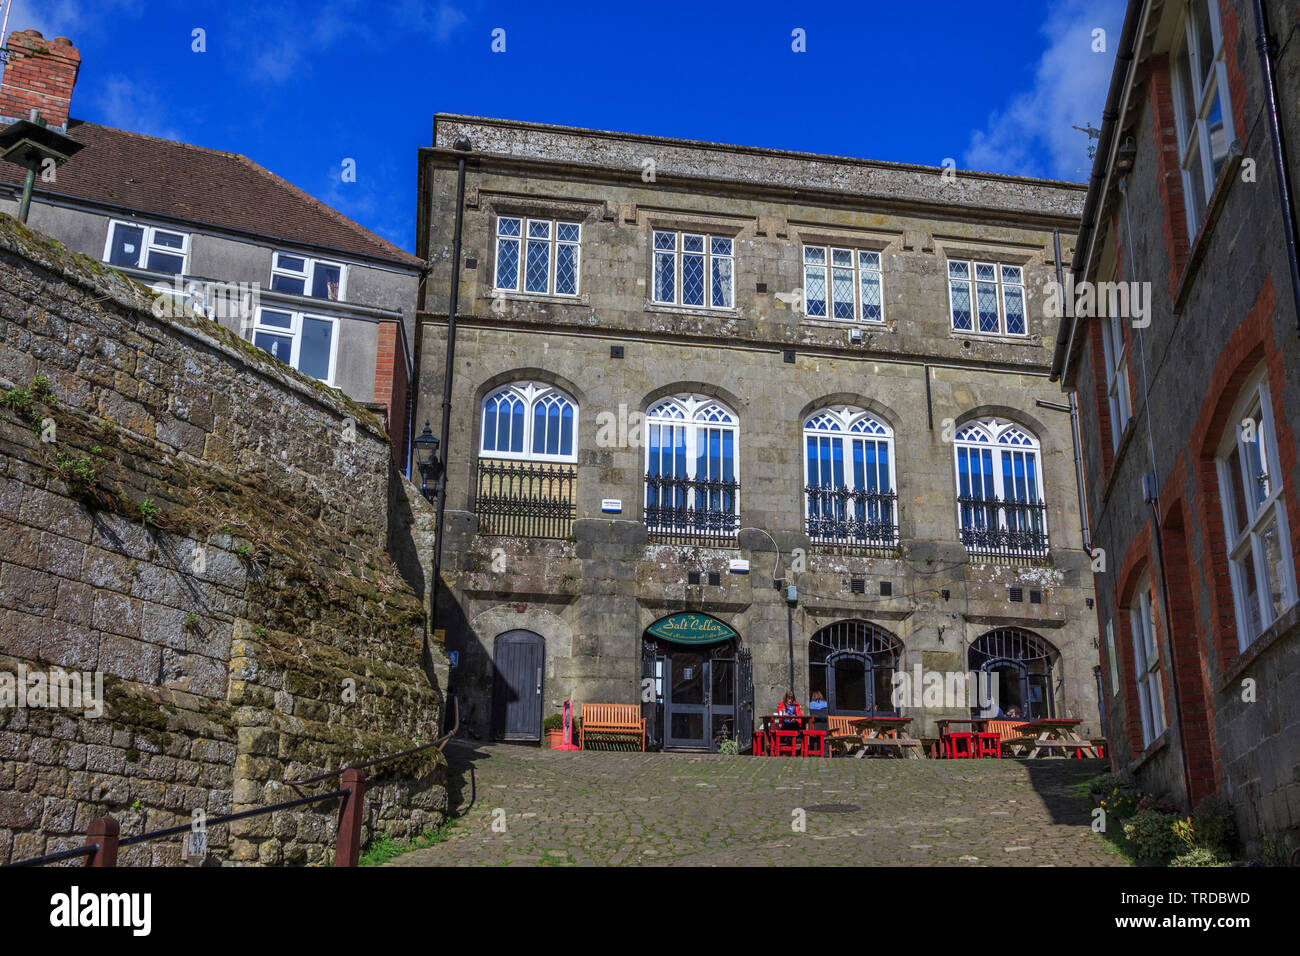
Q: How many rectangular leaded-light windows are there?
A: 4